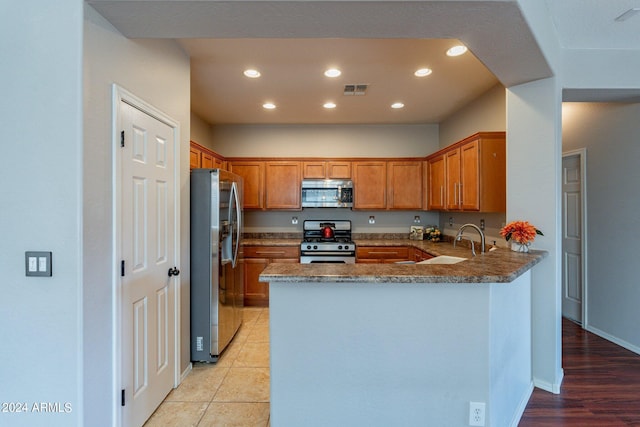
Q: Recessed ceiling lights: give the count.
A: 7